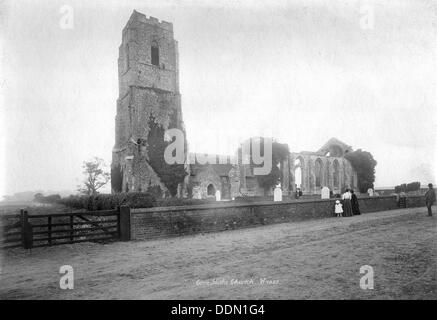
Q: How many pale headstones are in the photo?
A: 4